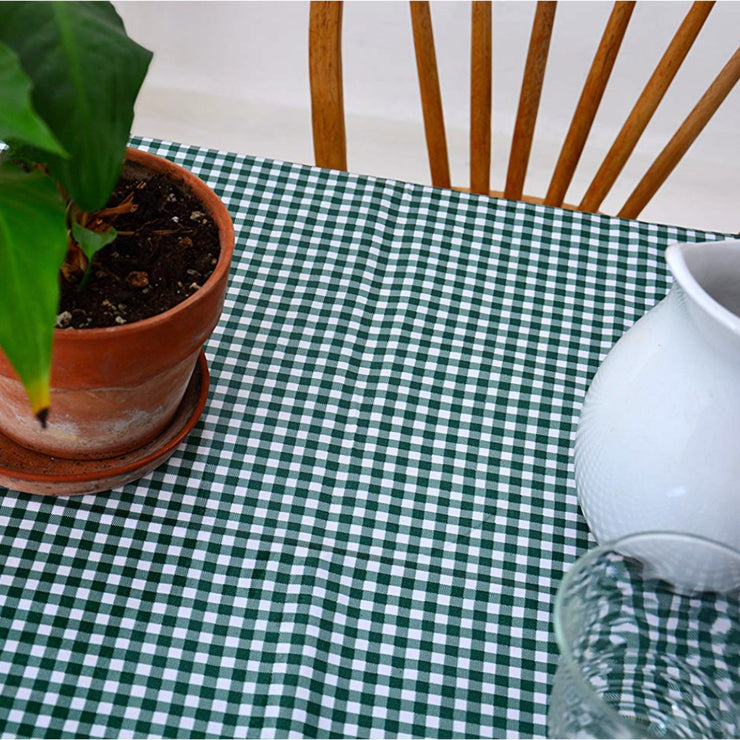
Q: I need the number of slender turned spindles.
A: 6